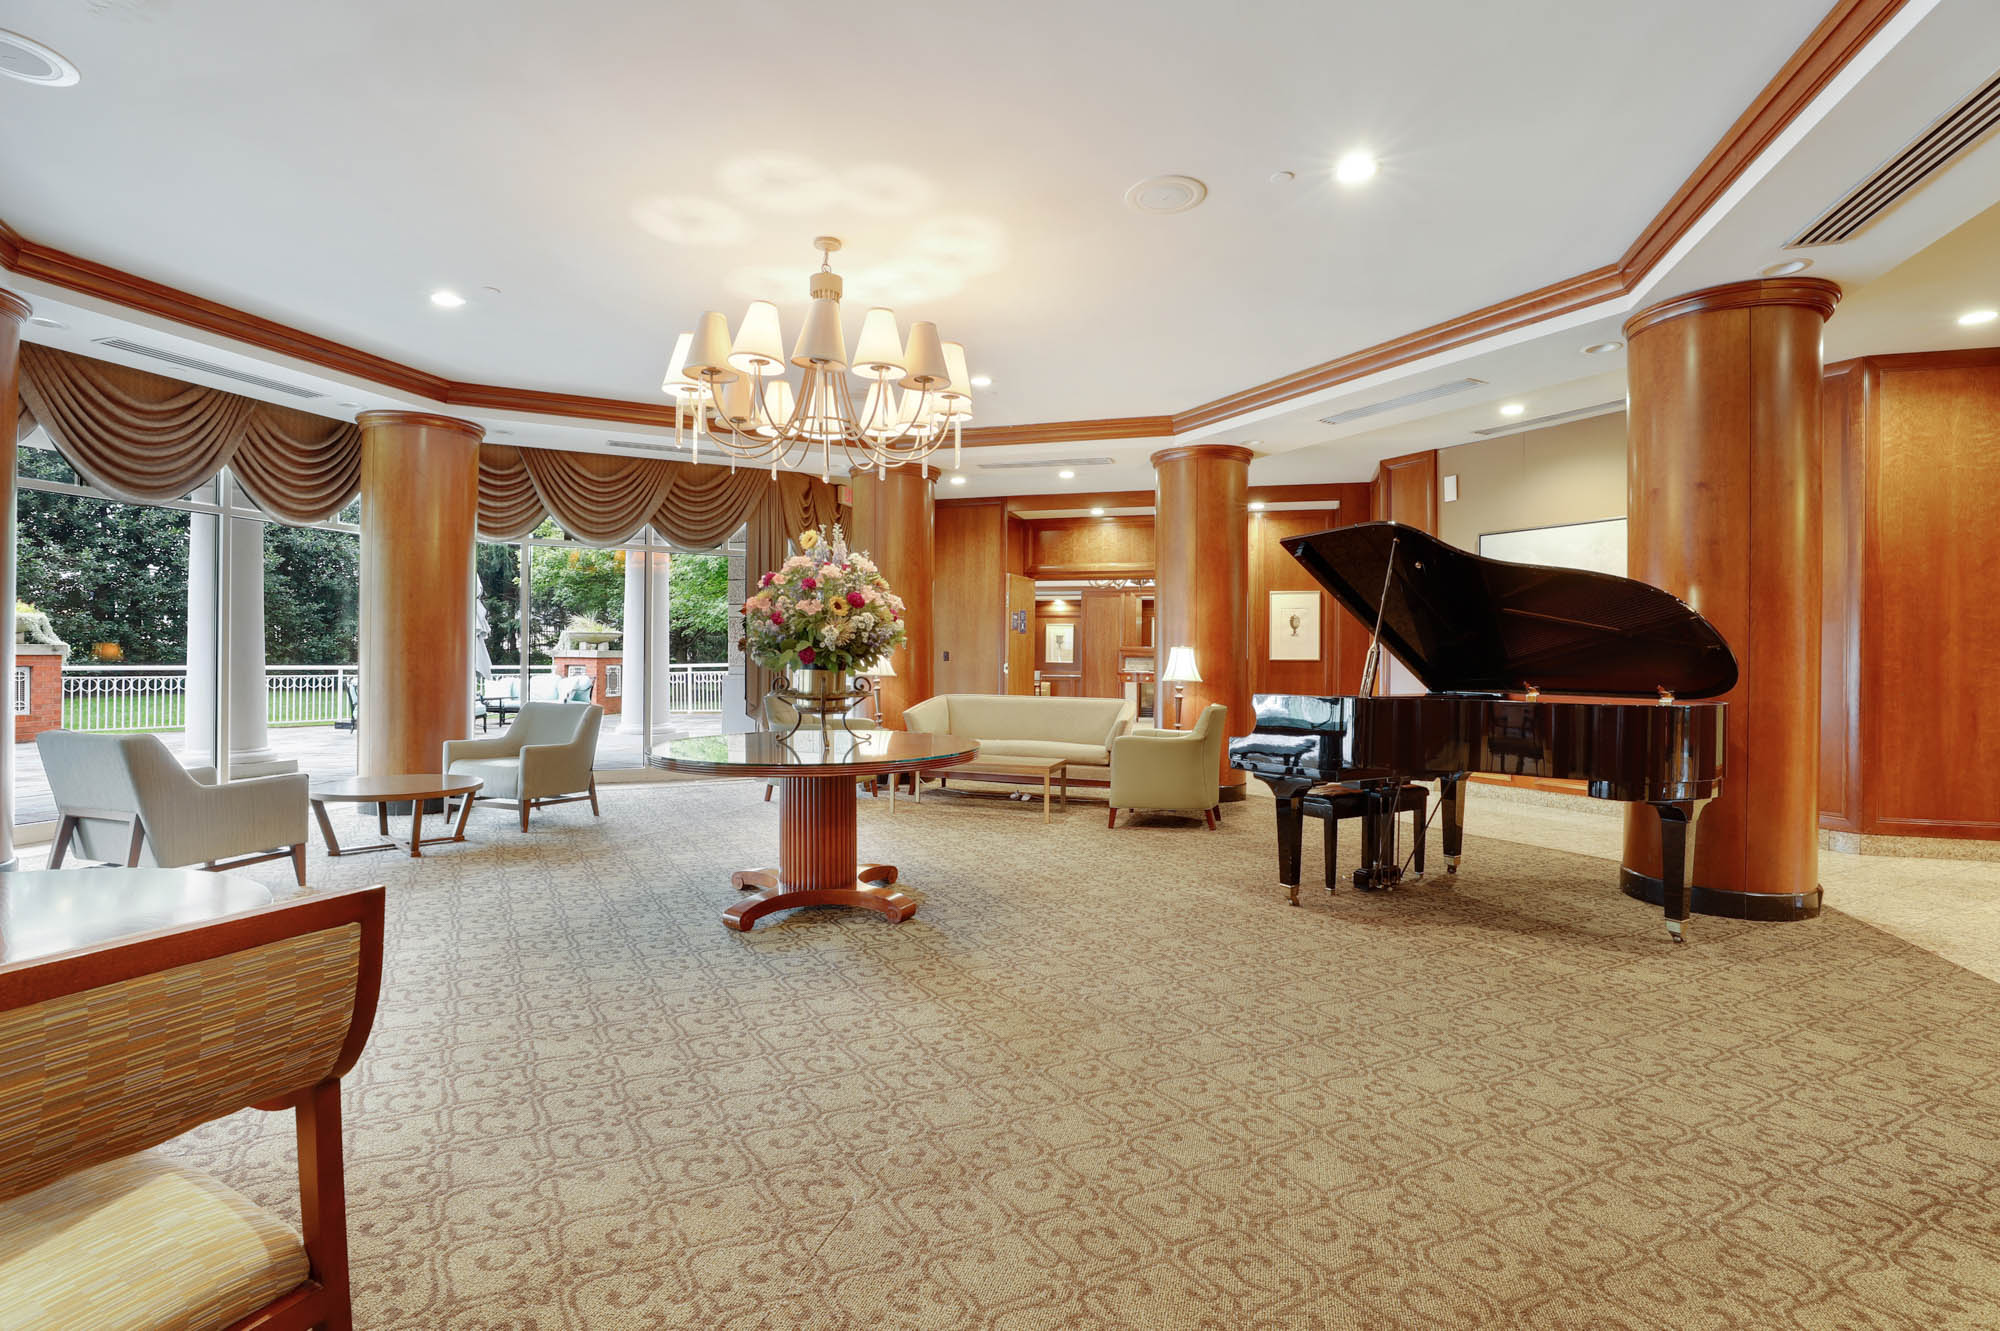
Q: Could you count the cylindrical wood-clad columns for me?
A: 5